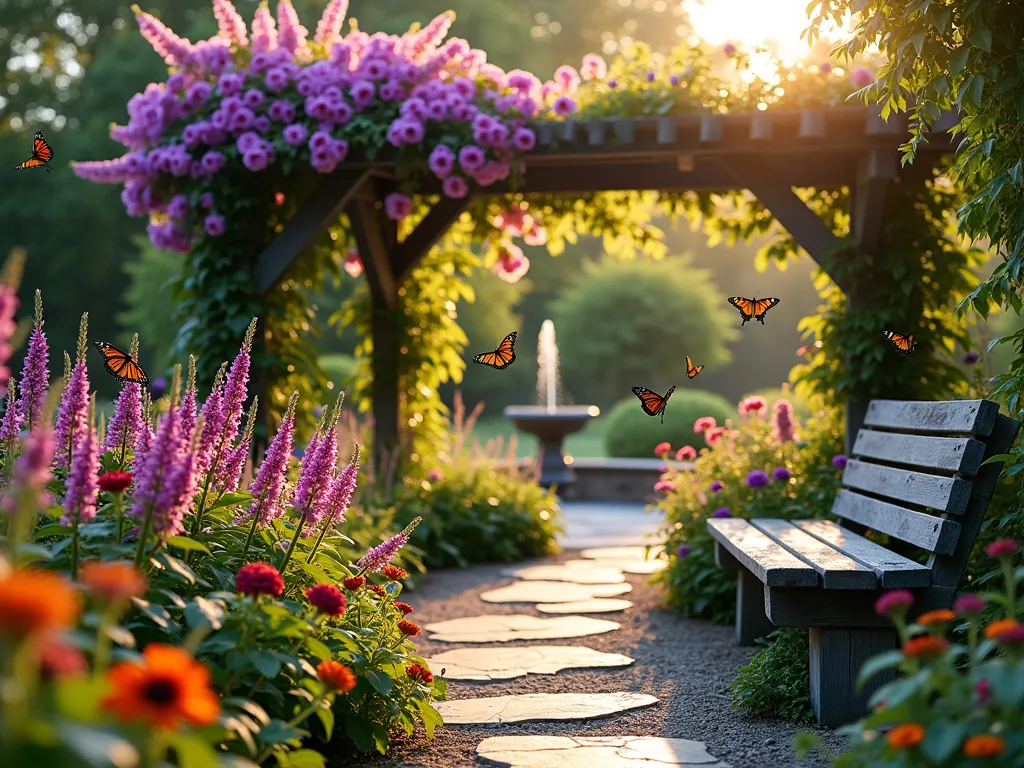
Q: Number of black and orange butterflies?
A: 7